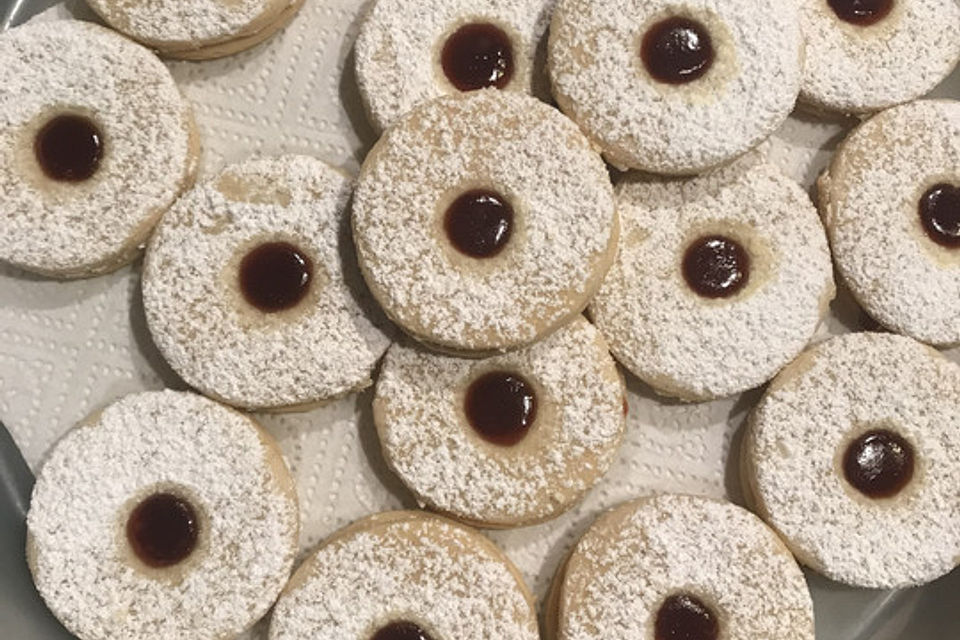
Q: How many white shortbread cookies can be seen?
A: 14